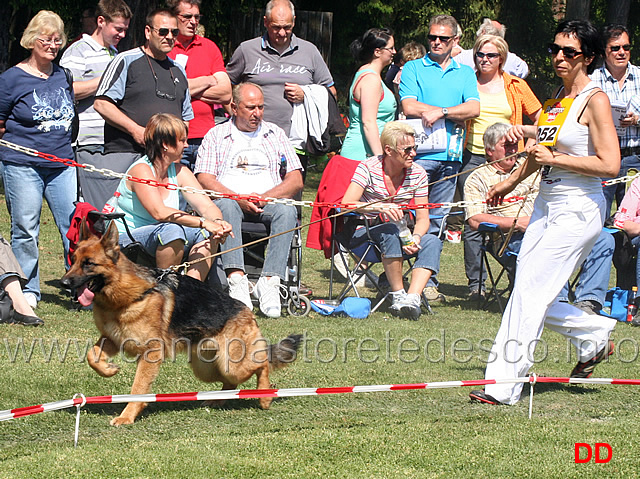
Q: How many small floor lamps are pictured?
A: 0